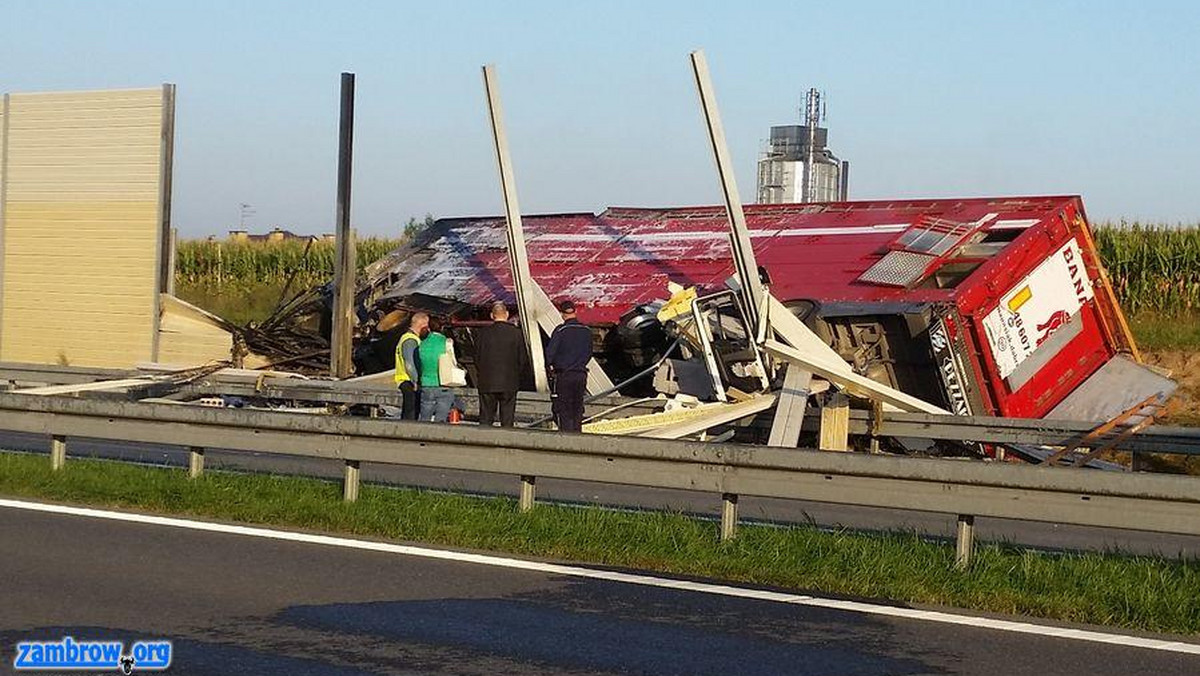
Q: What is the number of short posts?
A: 6